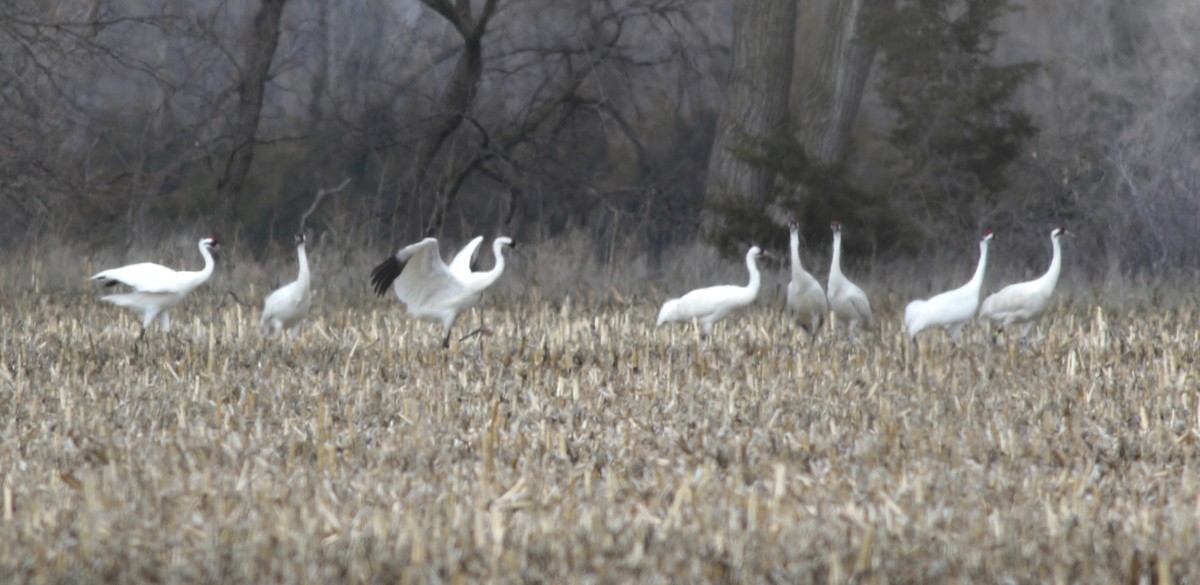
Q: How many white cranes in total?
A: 8